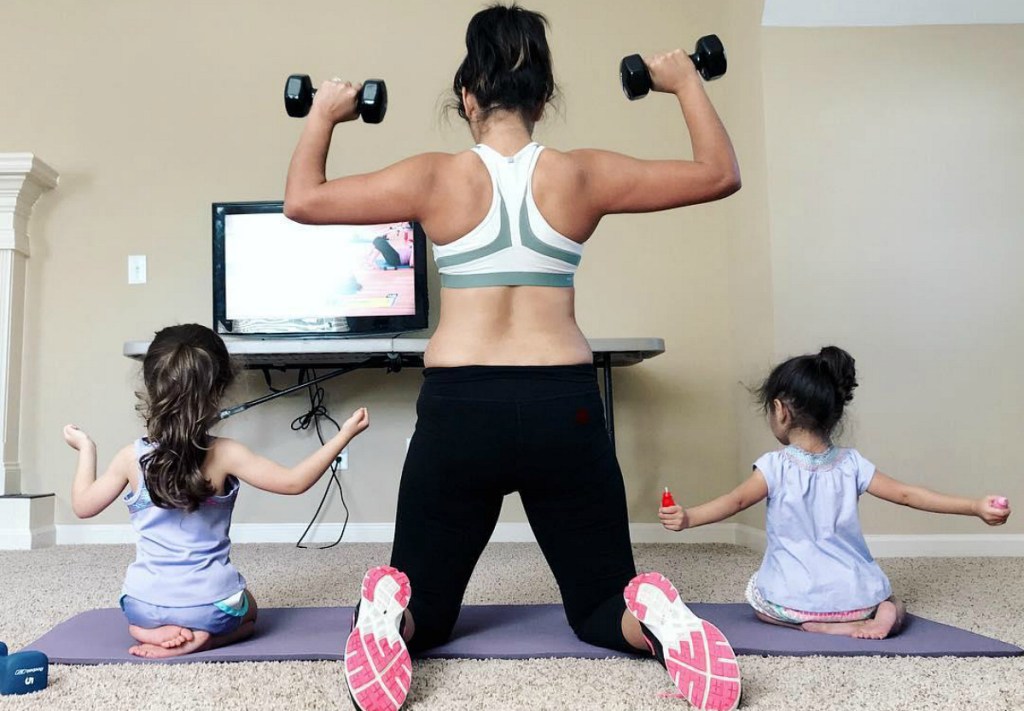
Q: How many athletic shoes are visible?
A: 2